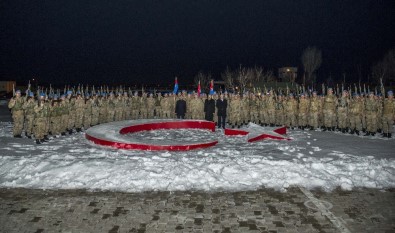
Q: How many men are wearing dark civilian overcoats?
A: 3